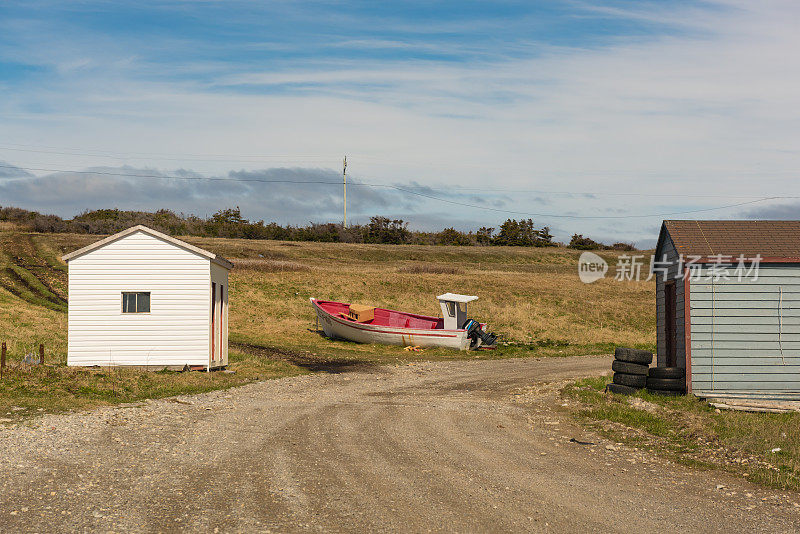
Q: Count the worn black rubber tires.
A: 7